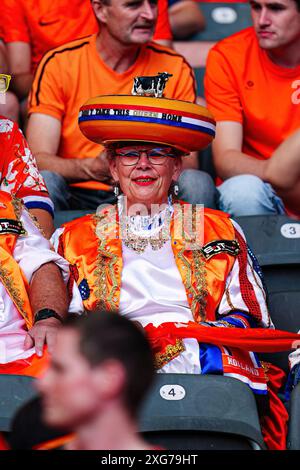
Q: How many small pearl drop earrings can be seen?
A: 2